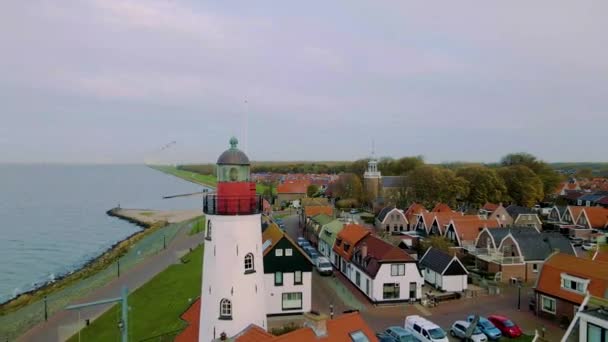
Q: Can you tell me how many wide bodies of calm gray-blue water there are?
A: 1